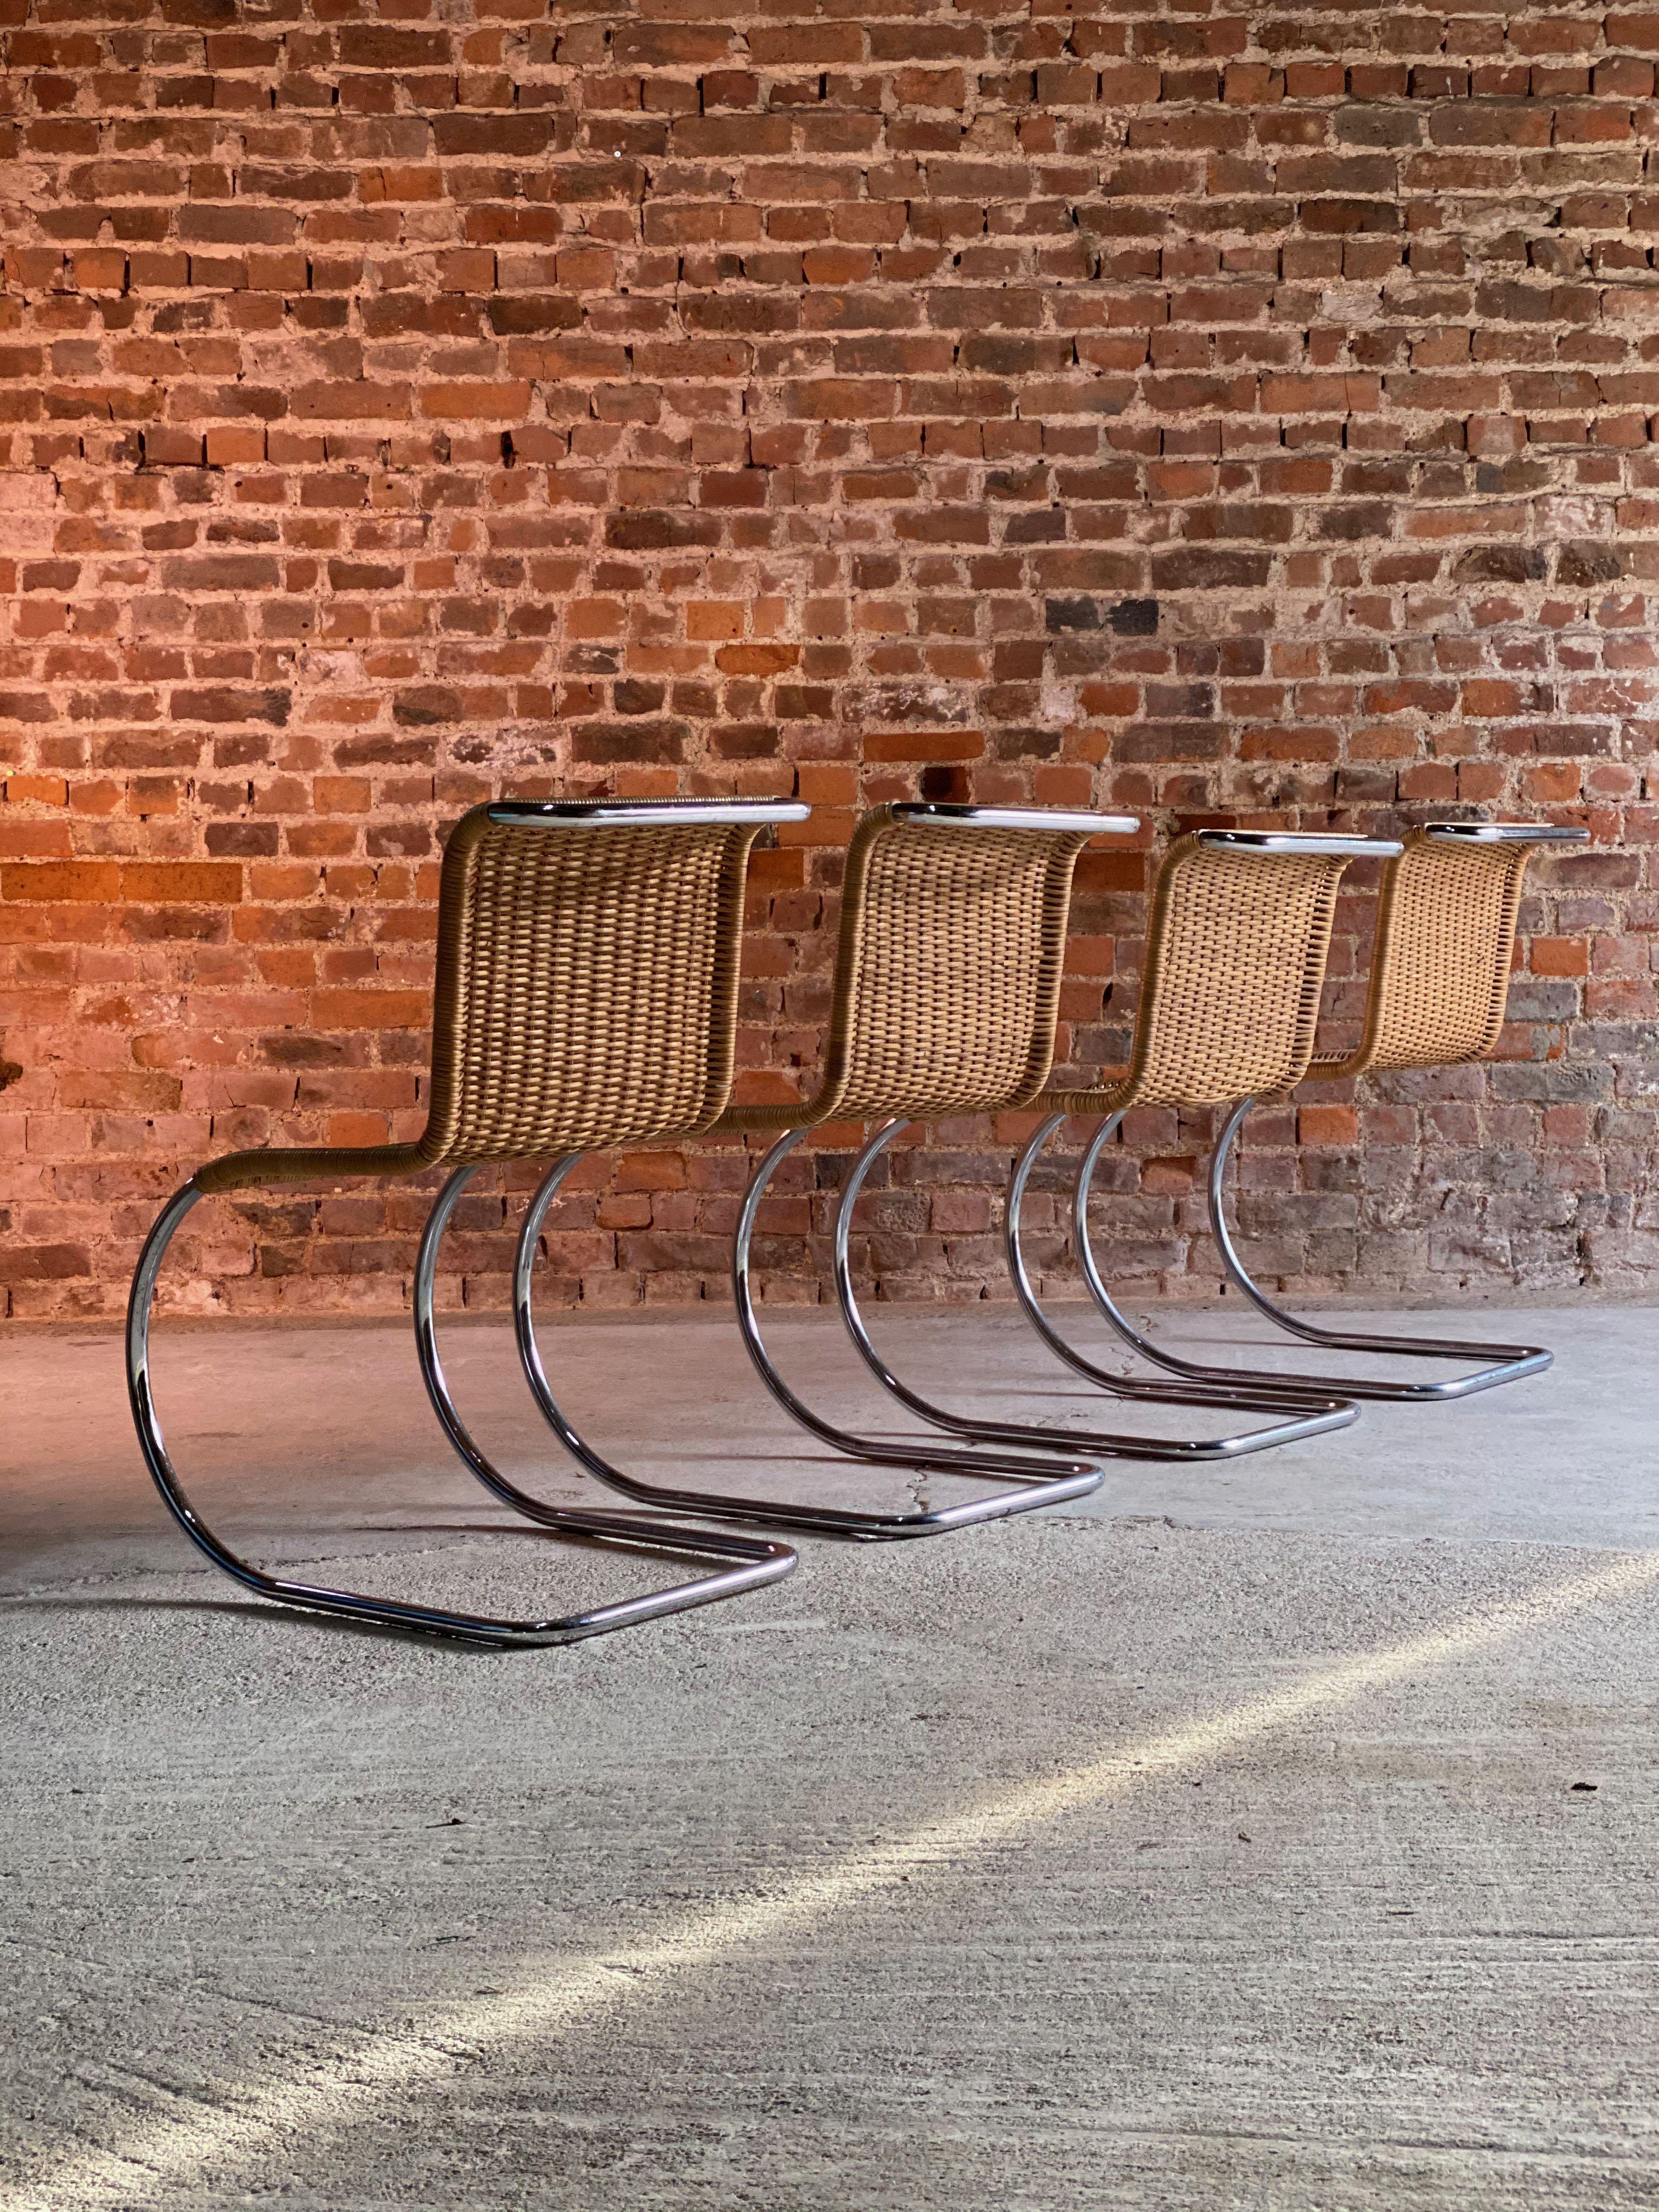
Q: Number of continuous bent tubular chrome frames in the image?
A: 4